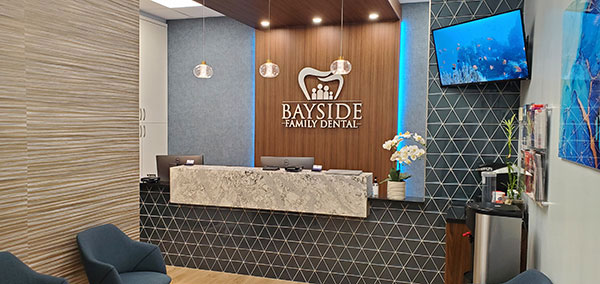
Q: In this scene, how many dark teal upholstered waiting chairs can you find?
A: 3